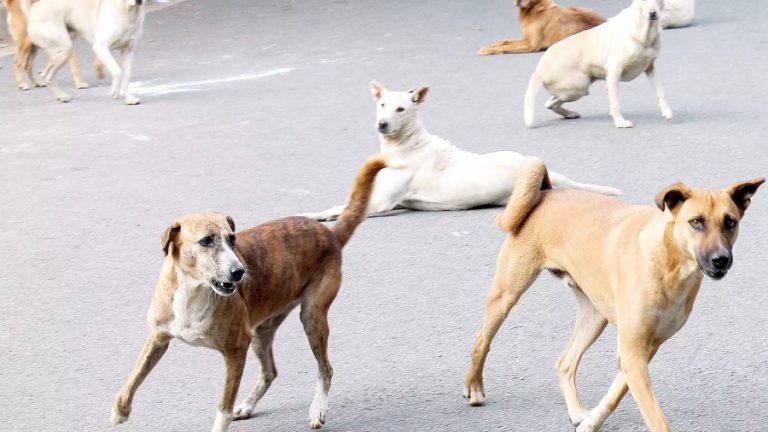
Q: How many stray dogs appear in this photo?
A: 8